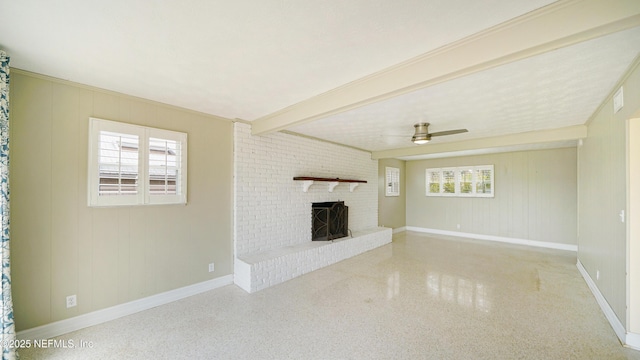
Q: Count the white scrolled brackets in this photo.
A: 3